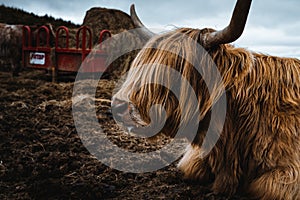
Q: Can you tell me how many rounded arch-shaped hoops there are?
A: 5